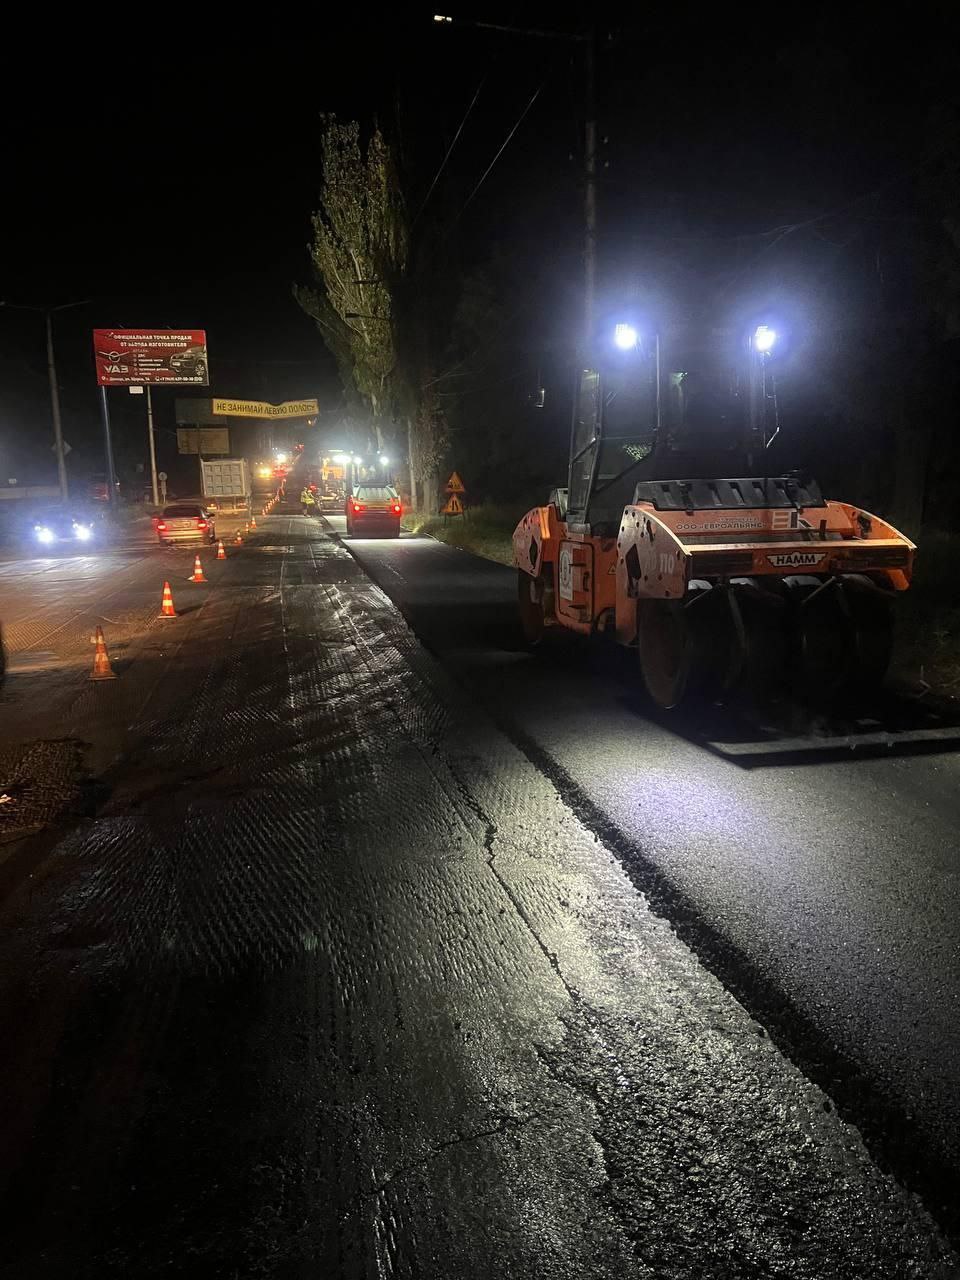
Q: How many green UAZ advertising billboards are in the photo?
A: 0